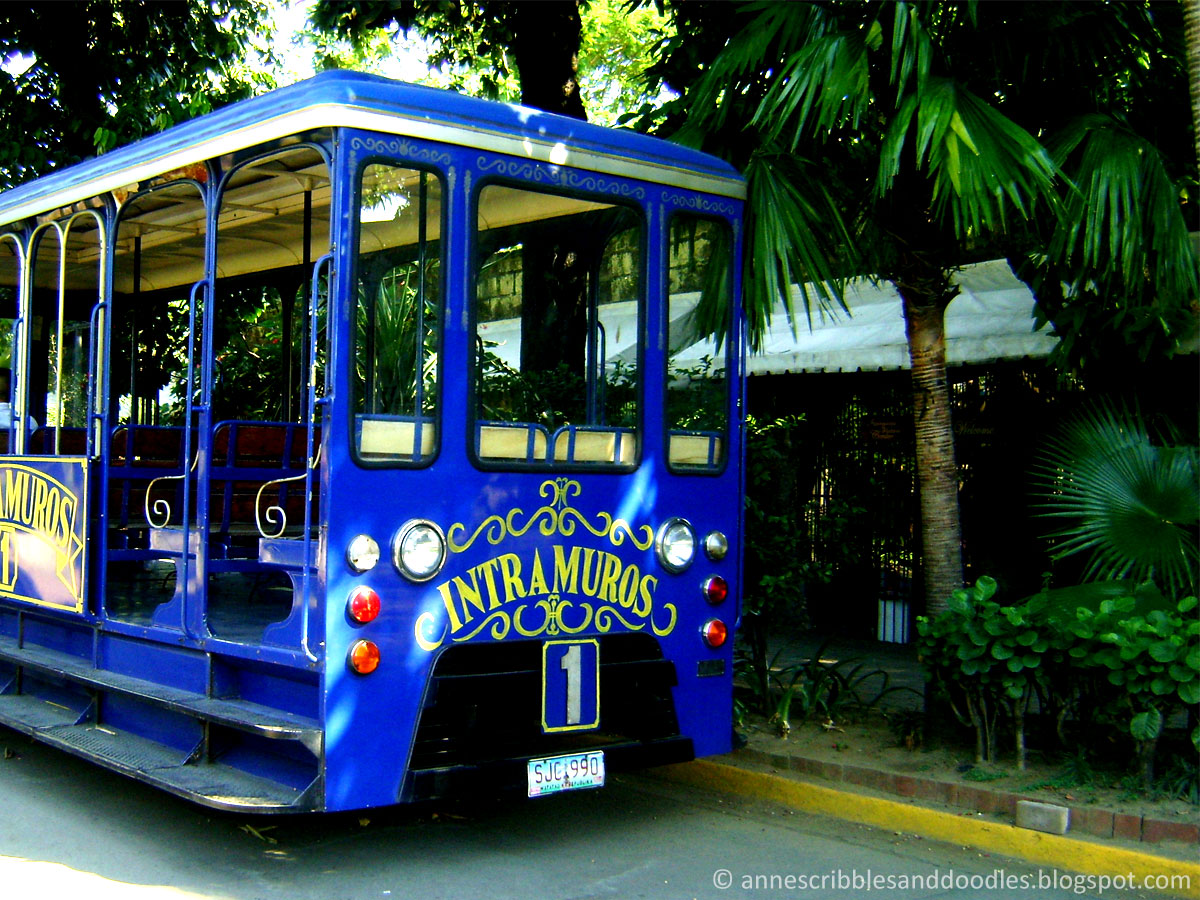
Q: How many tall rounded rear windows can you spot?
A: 3